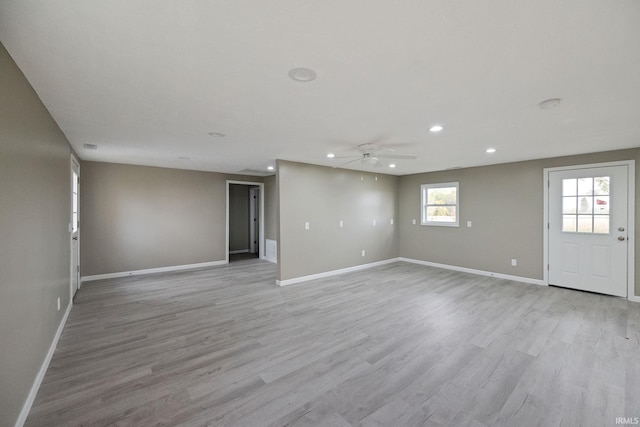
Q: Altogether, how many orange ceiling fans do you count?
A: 0